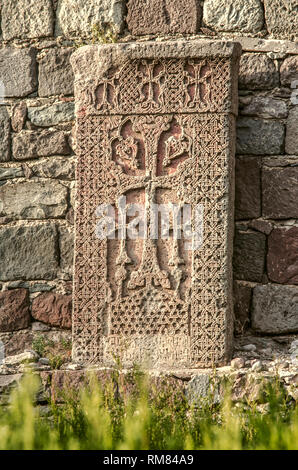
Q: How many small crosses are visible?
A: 5